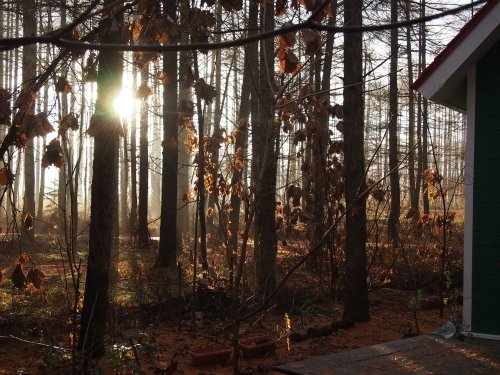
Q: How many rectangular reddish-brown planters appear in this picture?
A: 2